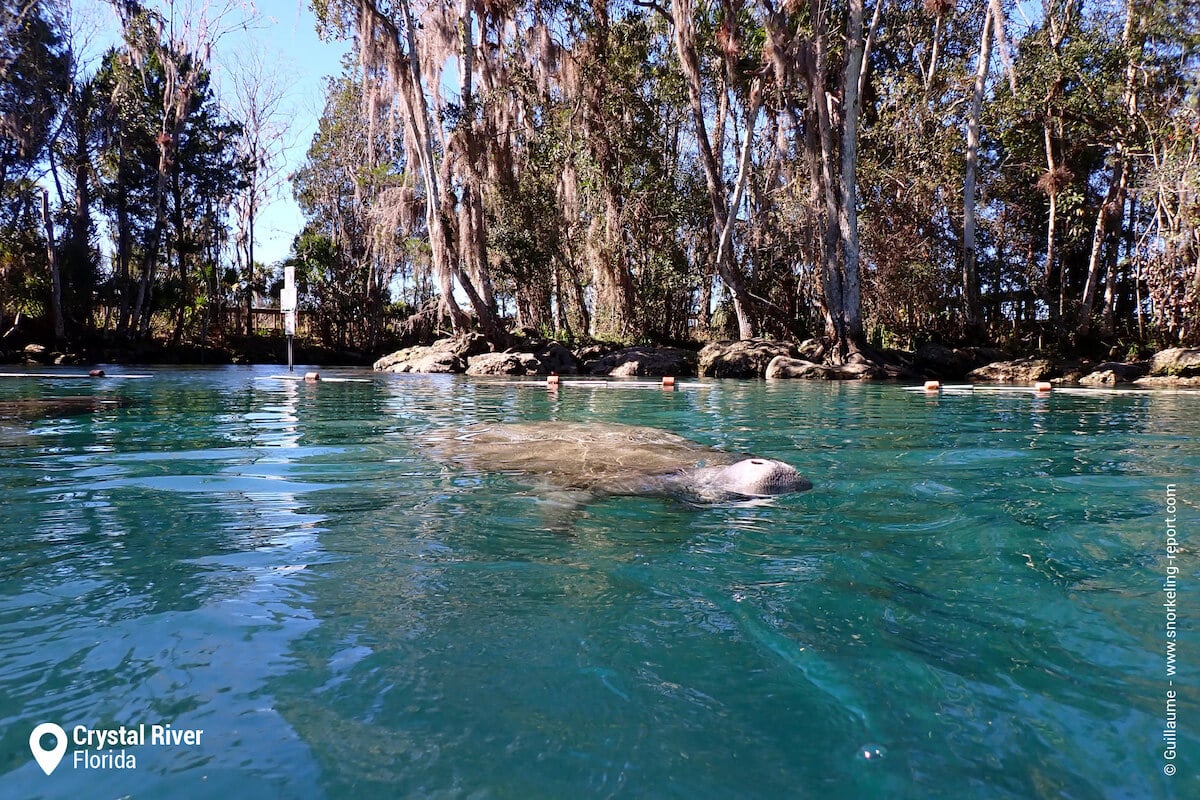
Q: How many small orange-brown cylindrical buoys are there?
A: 6